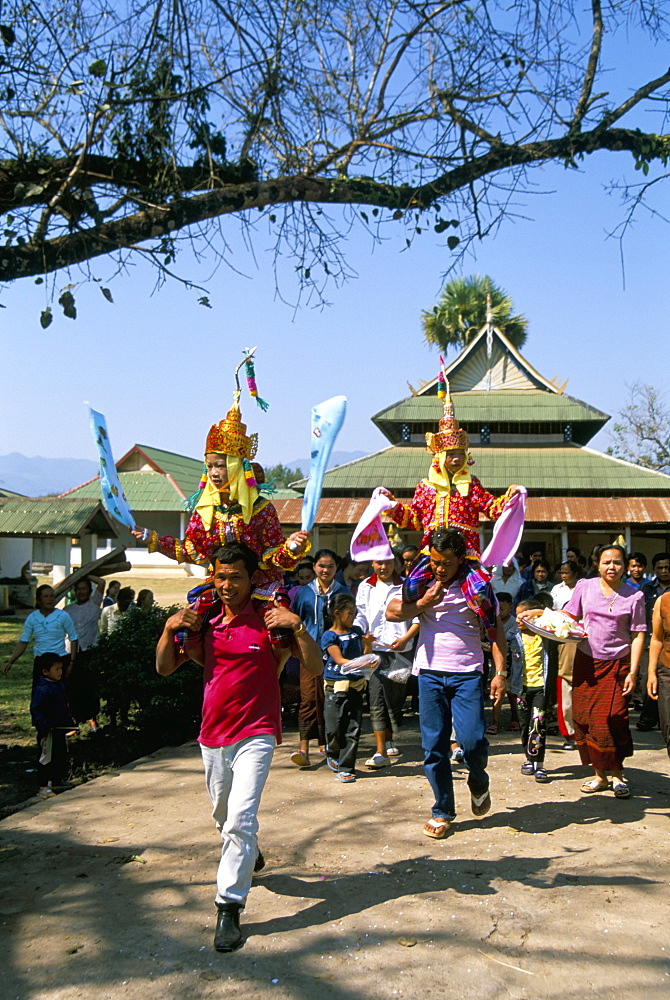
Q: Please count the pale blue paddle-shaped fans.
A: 2